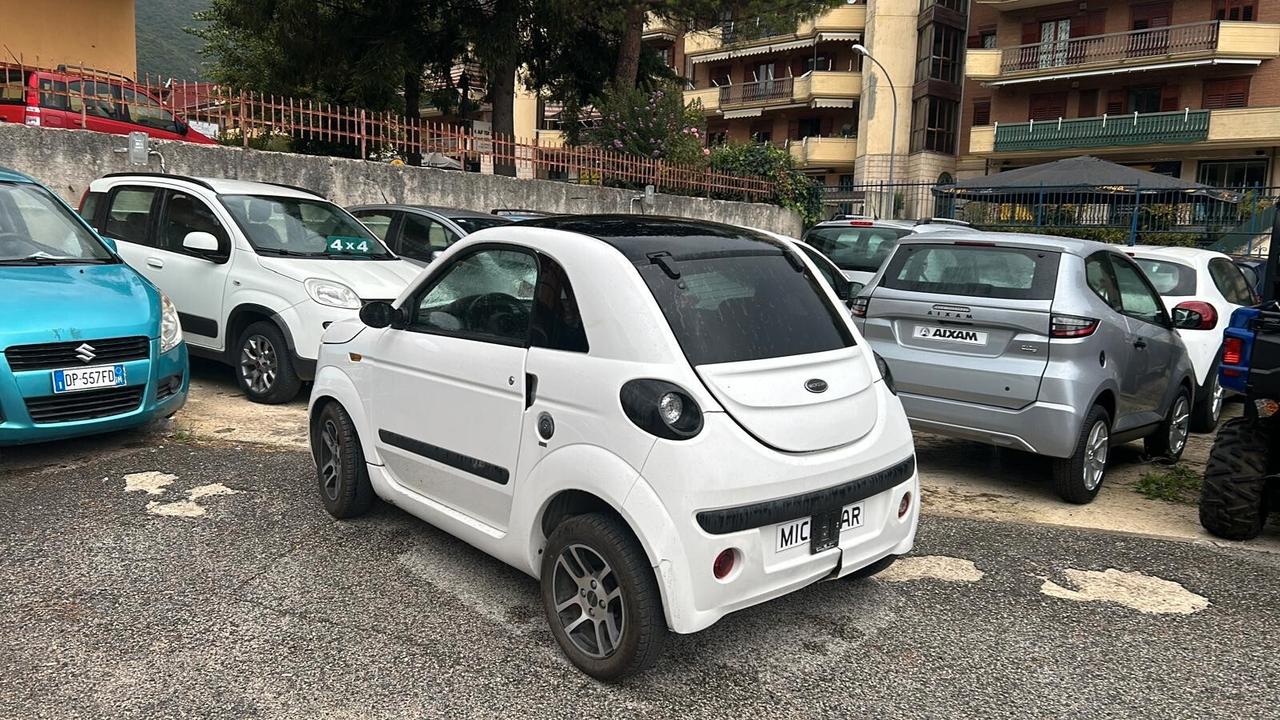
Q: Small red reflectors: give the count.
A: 2